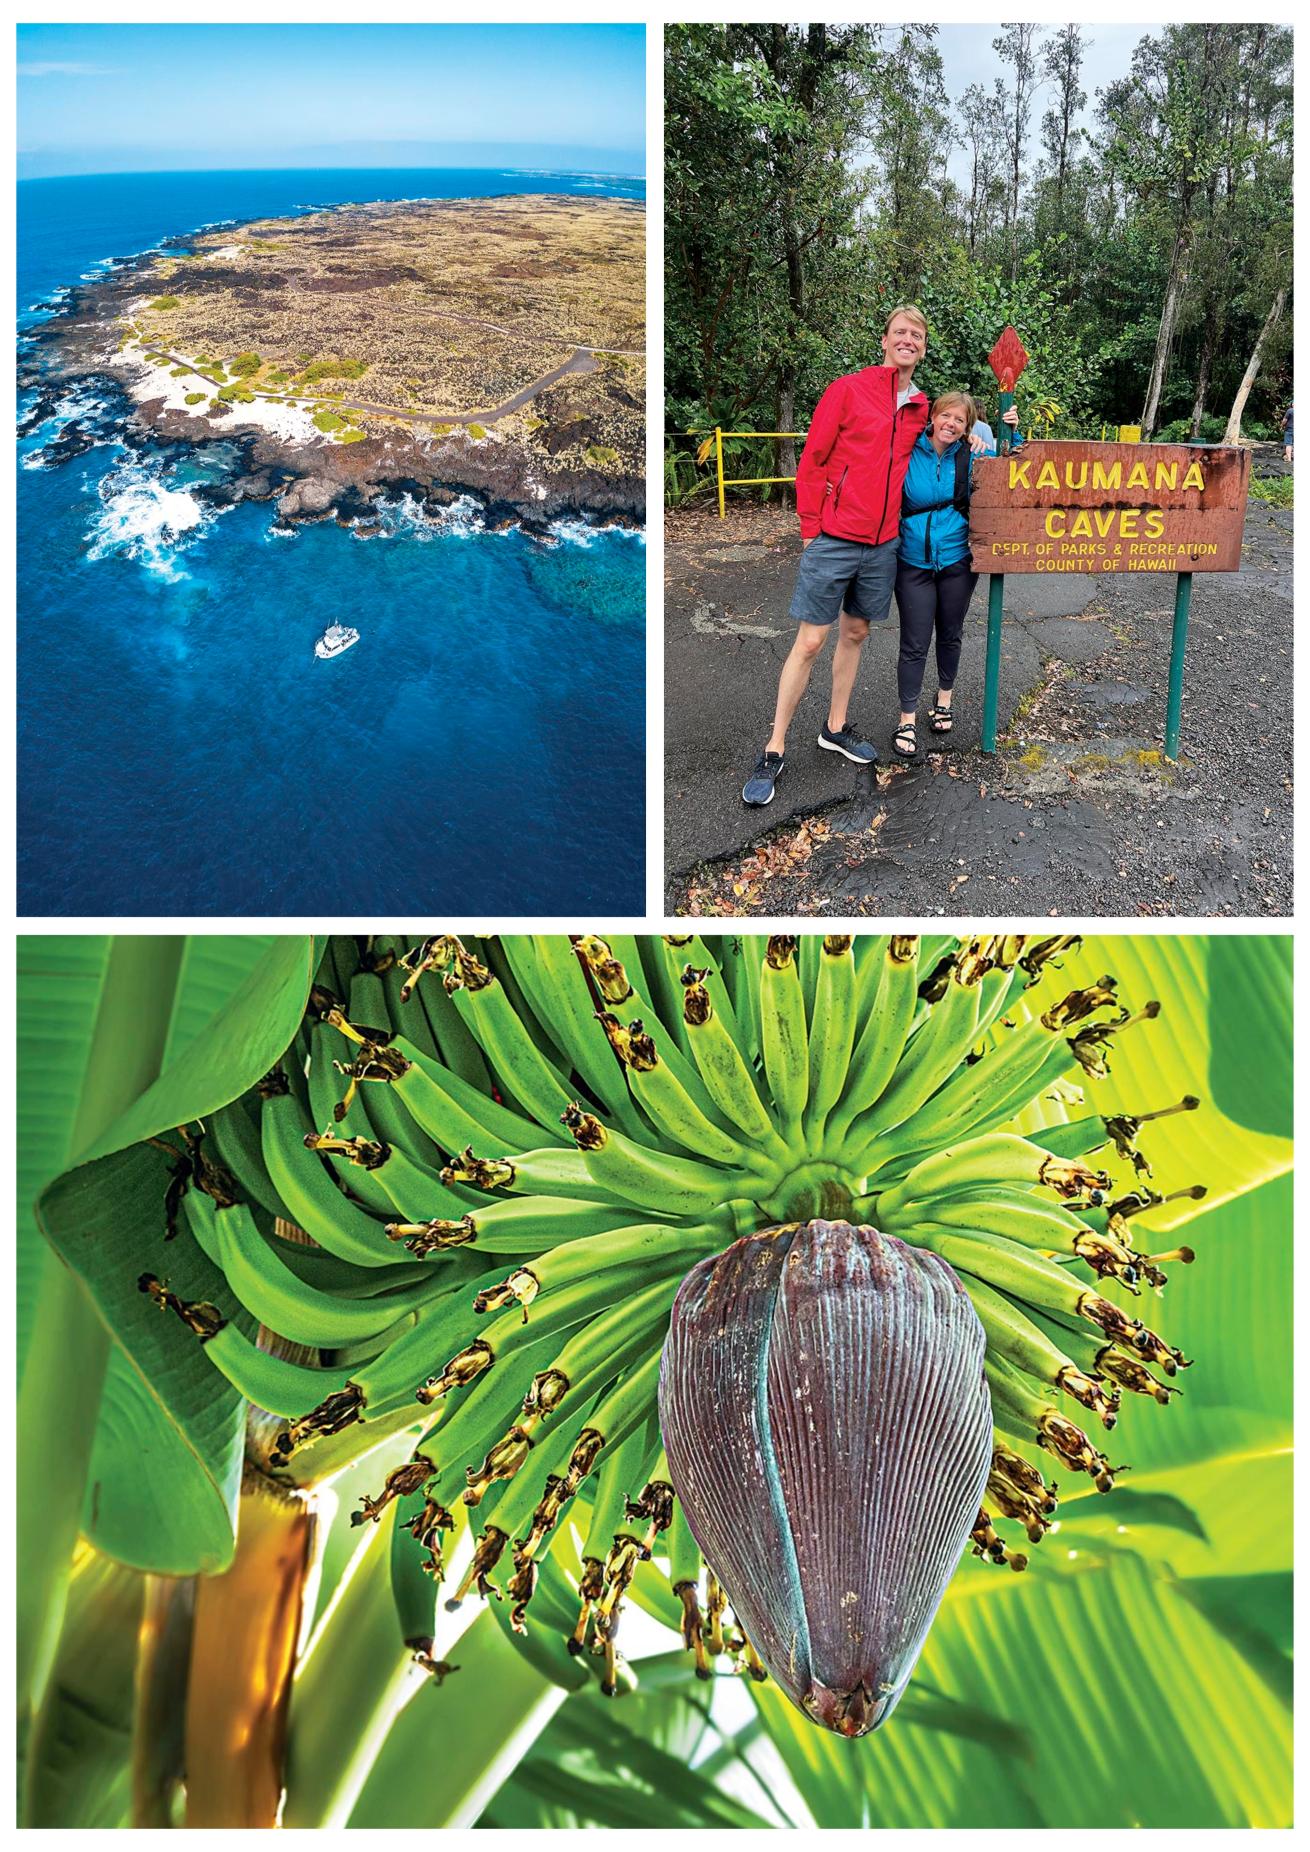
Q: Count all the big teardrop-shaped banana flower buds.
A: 1